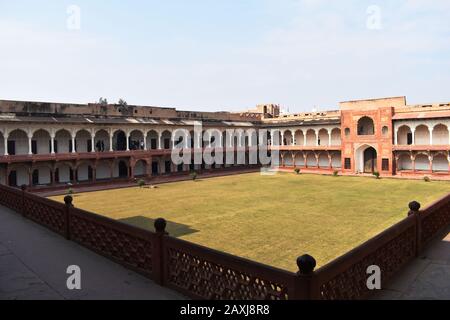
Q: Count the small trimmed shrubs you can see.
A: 7